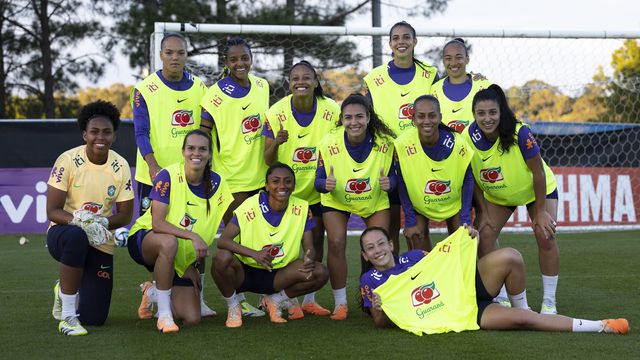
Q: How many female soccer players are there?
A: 12